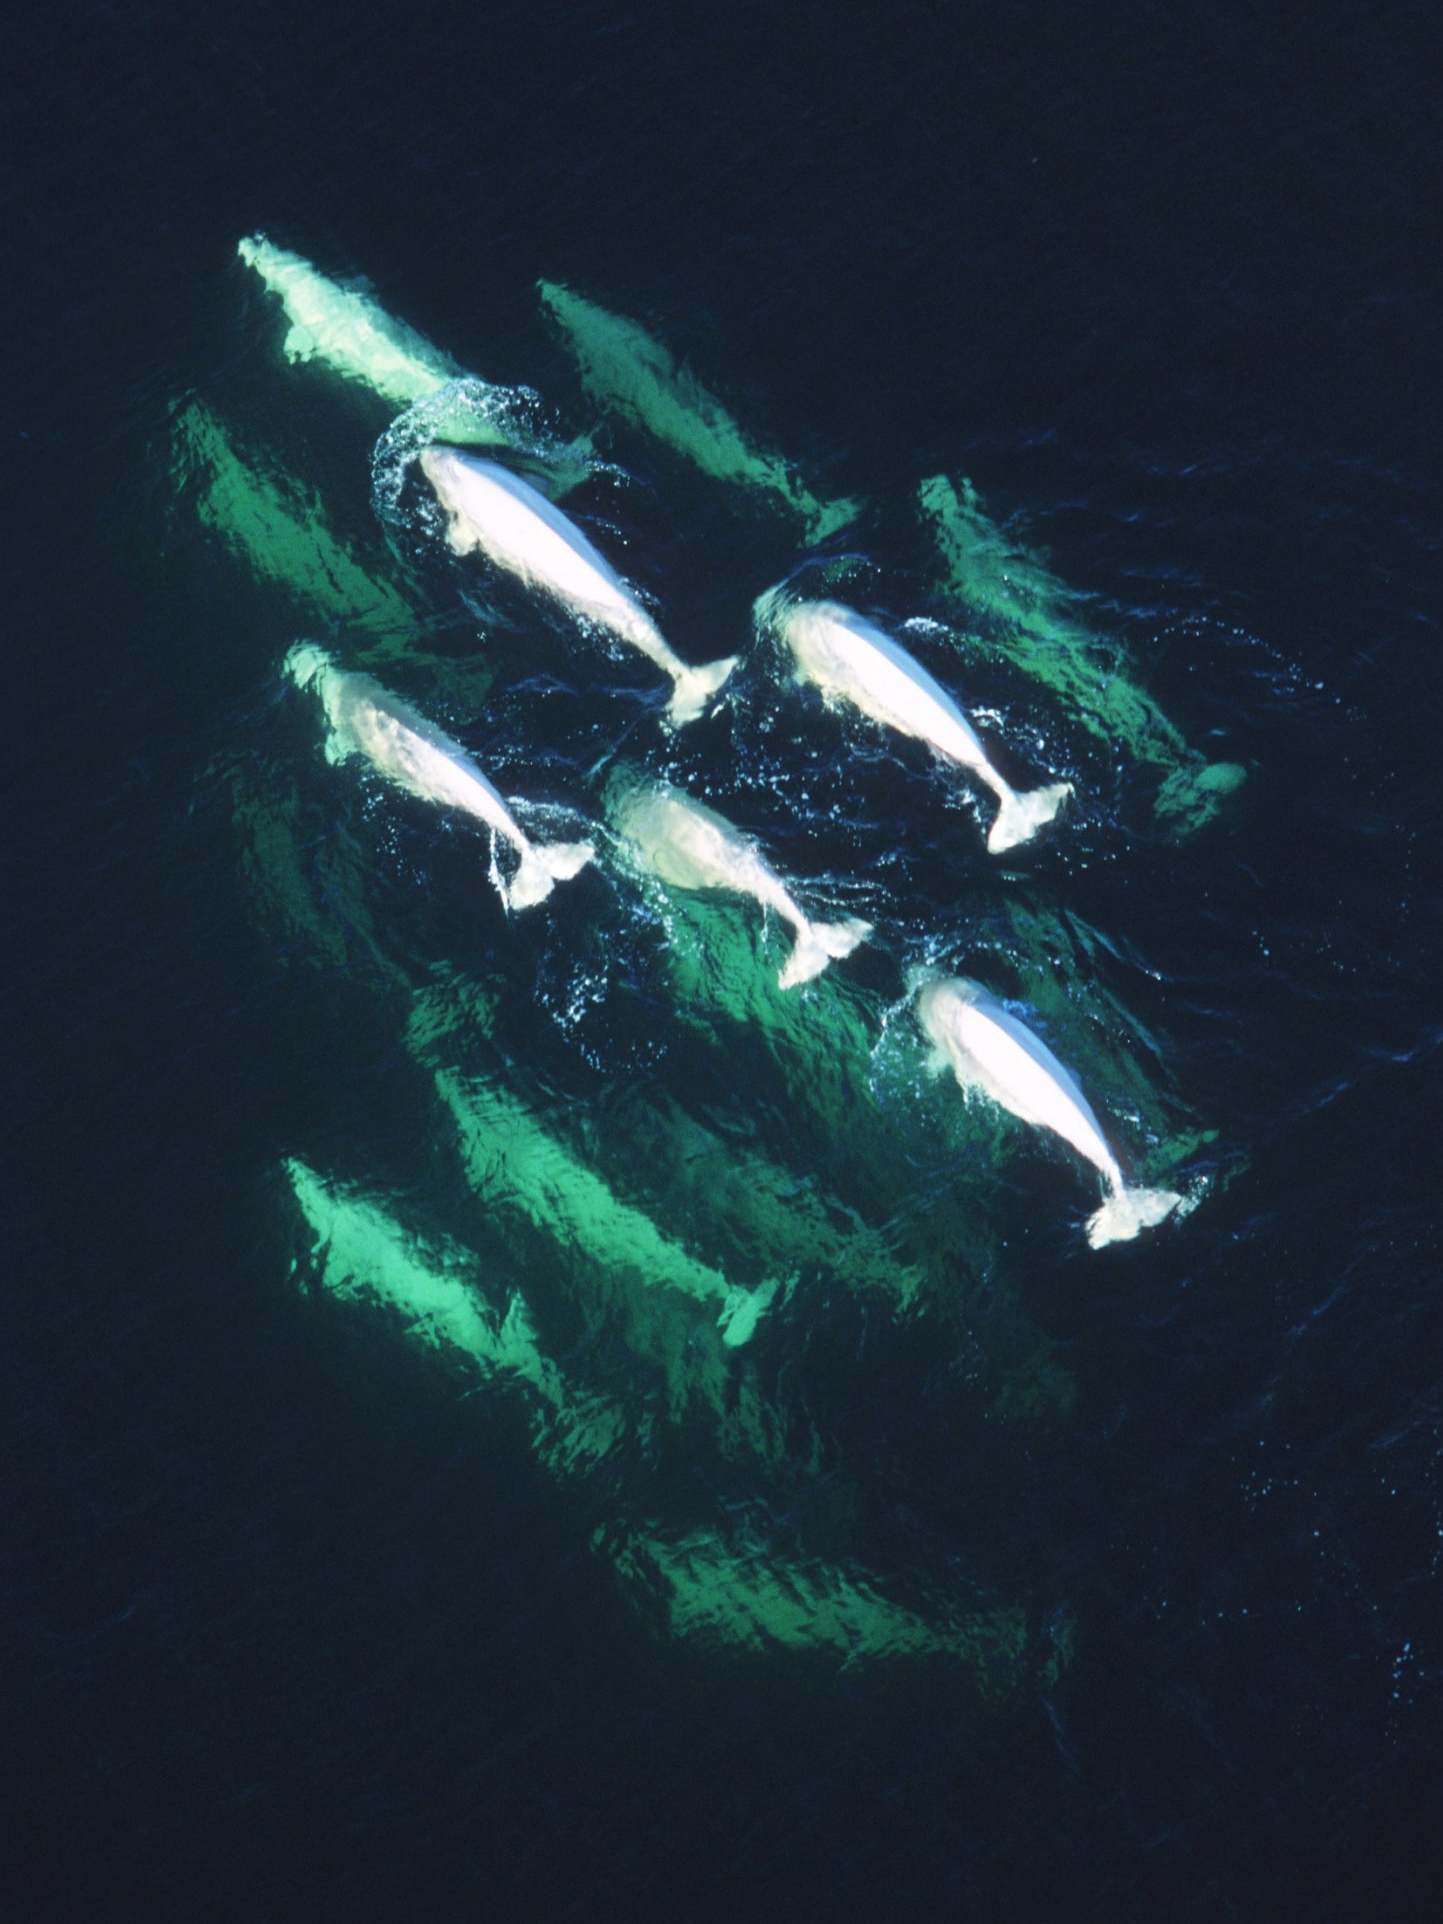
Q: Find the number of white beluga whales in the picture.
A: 5